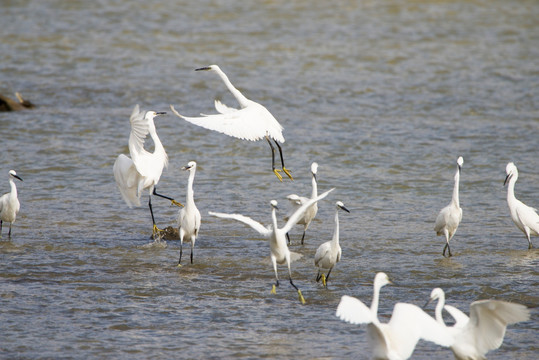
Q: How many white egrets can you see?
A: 11